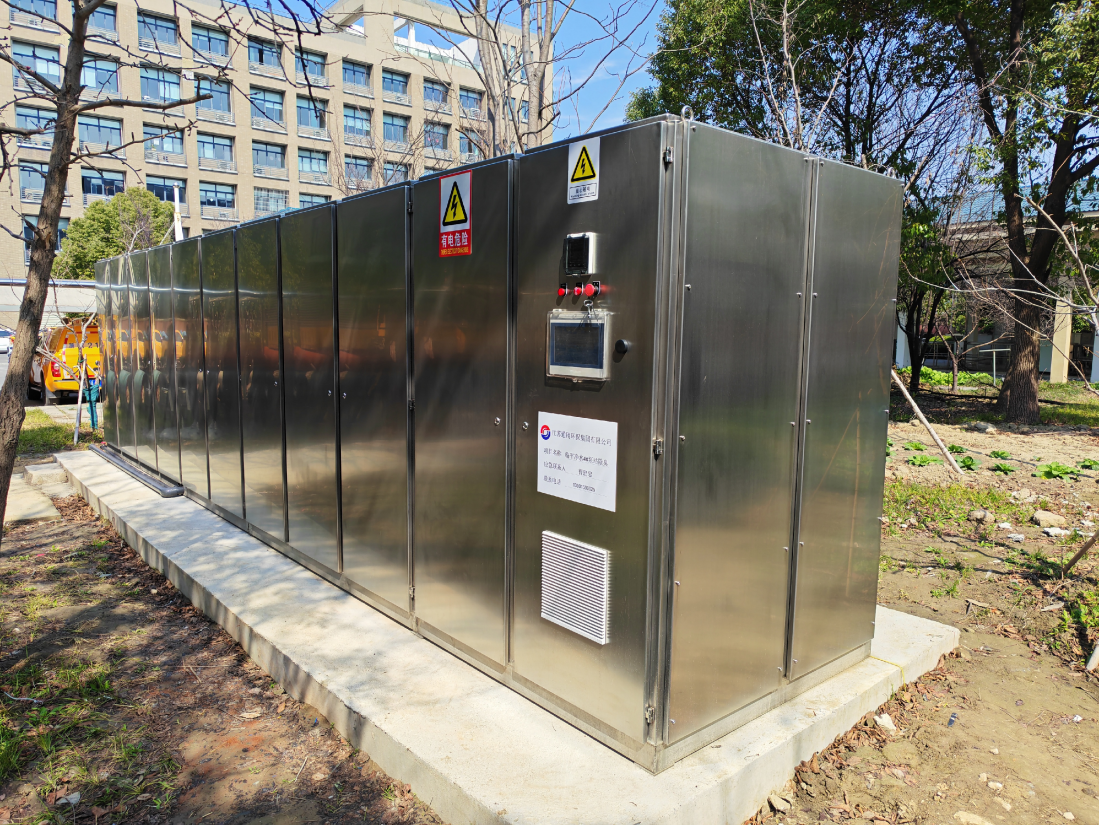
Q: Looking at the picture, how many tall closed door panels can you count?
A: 11